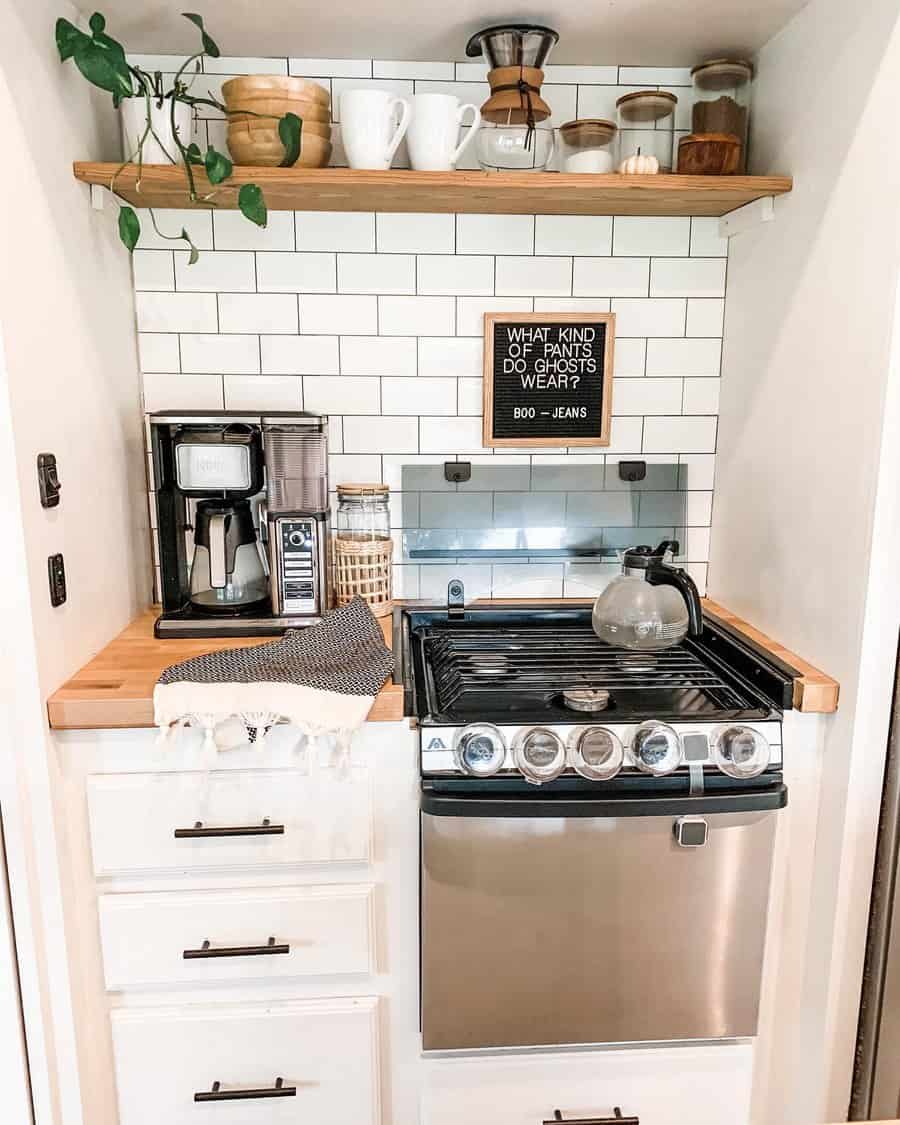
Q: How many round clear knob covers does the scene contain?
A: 5